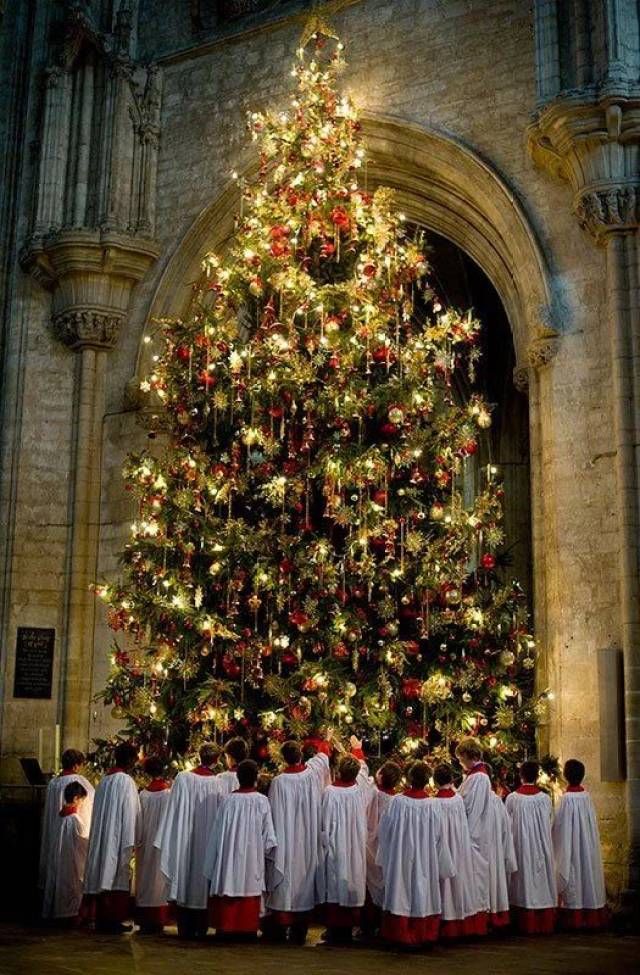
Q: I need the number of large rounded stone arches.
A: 1